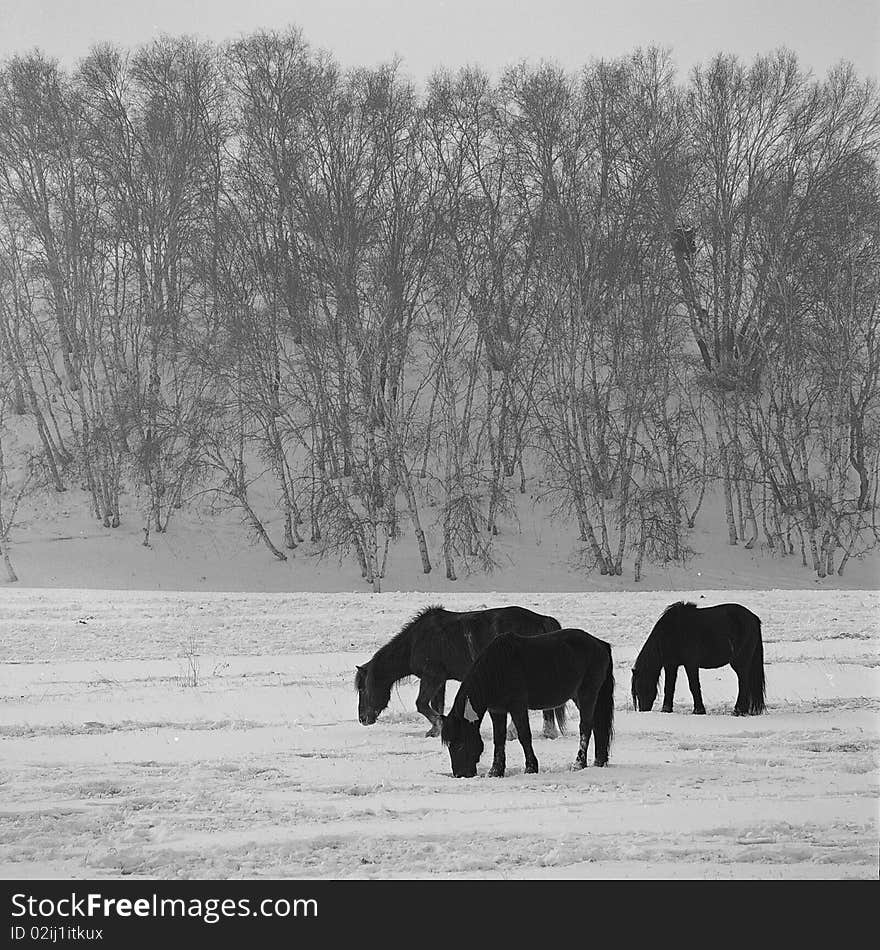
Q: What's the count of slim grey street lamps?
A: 0